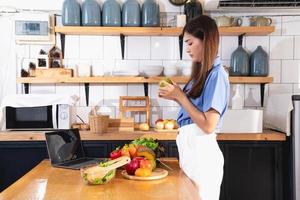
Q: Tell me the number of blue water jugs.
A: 7